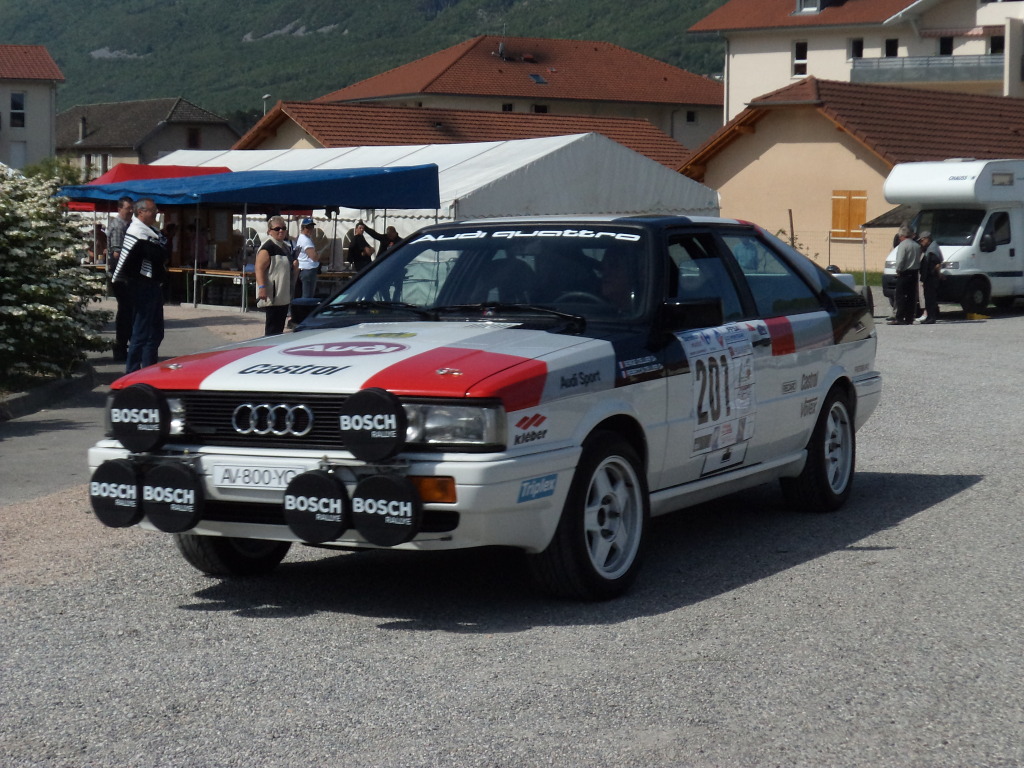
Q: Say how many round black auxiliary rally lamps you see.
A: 6